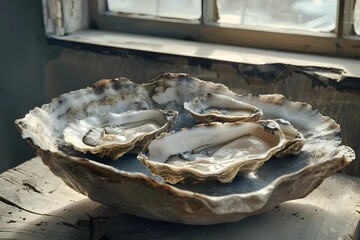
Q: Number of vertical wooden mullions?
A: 2